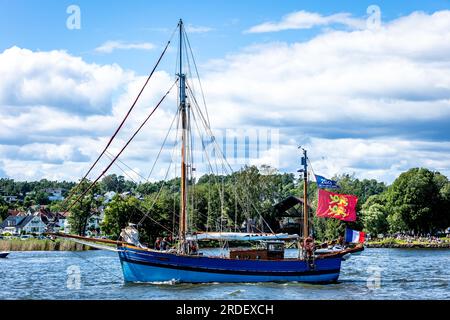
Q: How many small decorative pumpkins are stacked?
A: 0